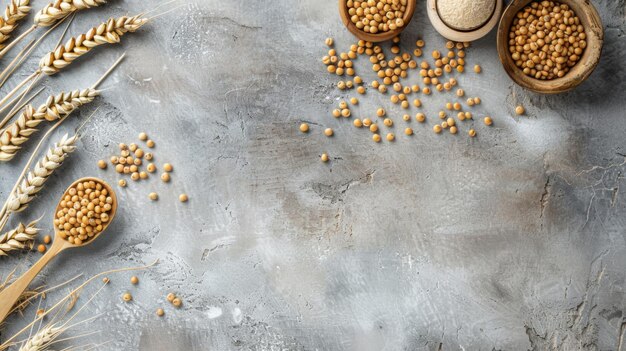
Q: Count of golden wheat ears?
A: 7